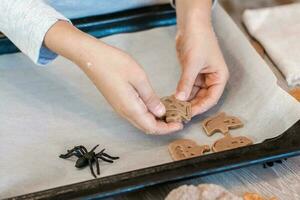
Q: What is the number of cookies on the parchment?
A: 3